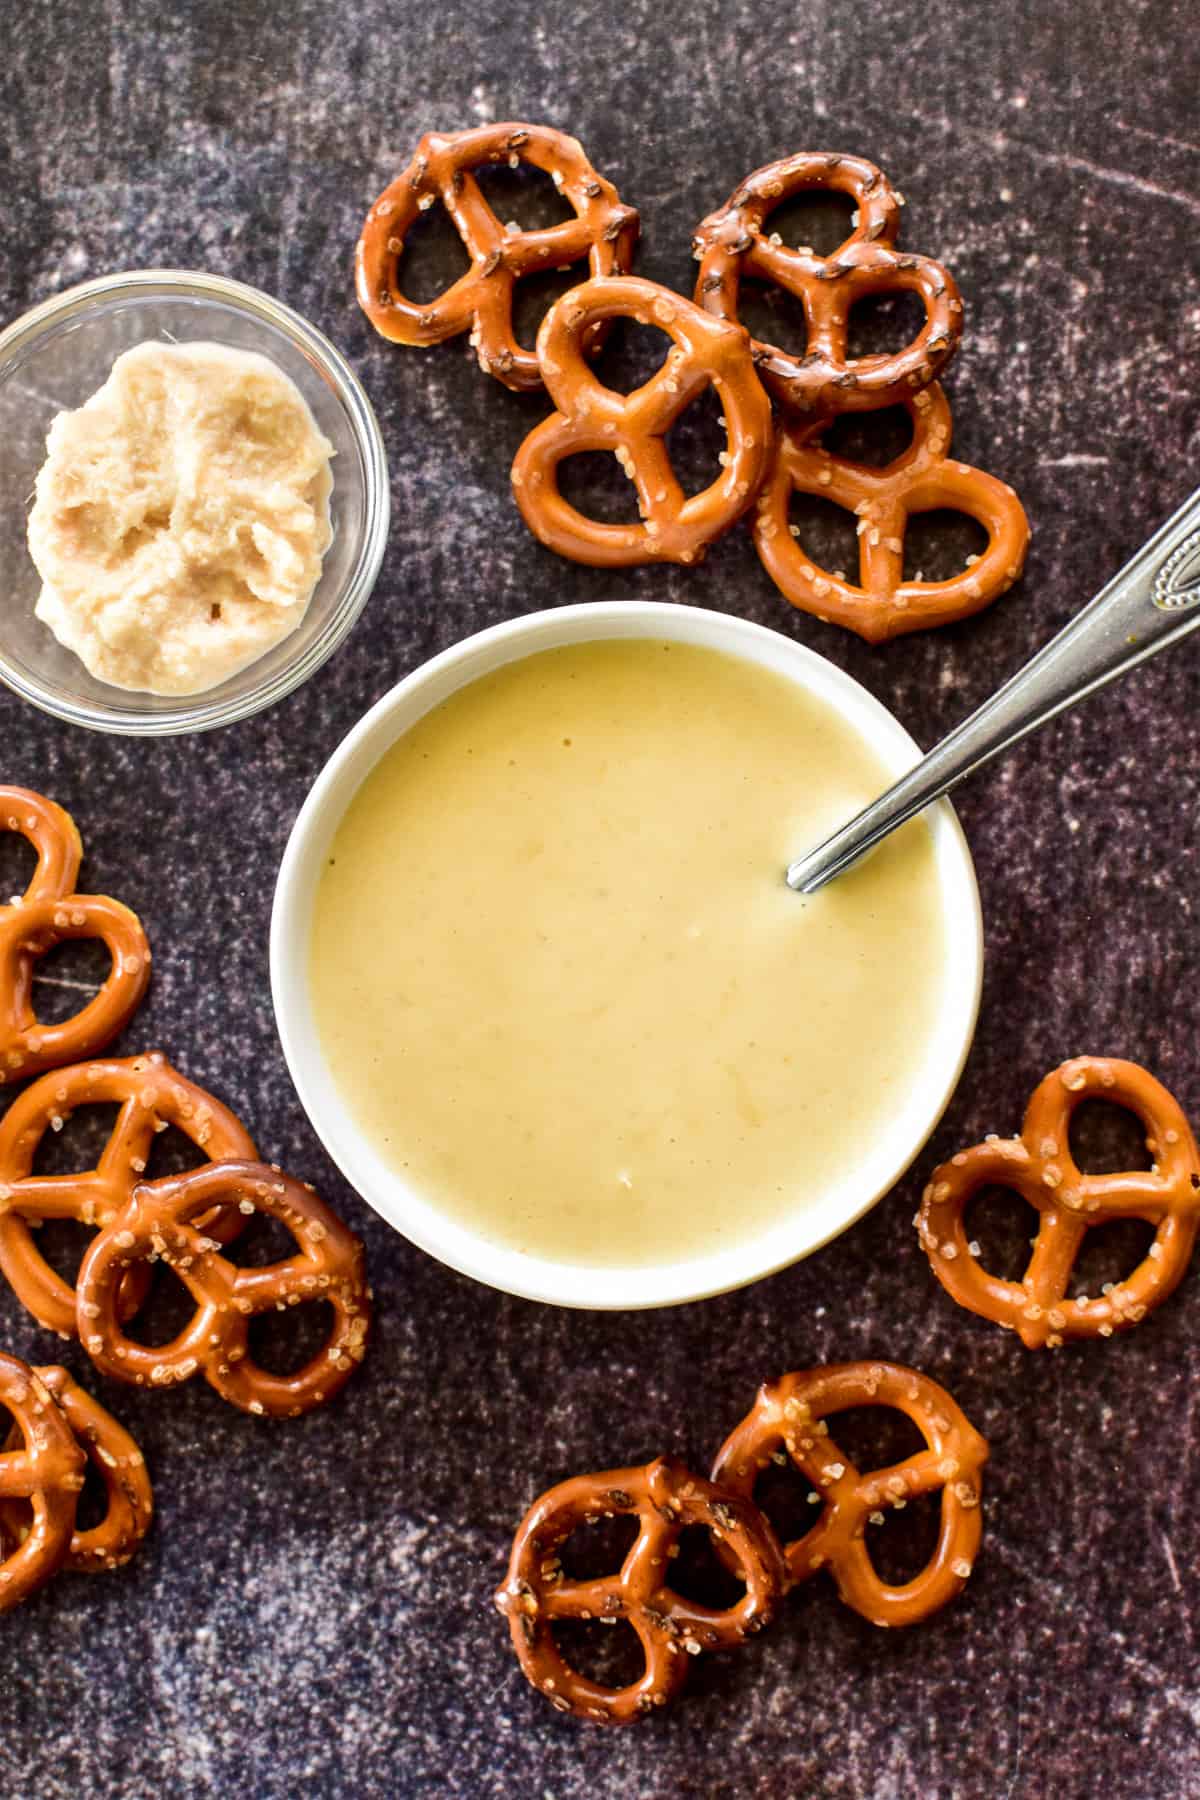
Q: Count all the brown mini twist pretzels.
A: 12